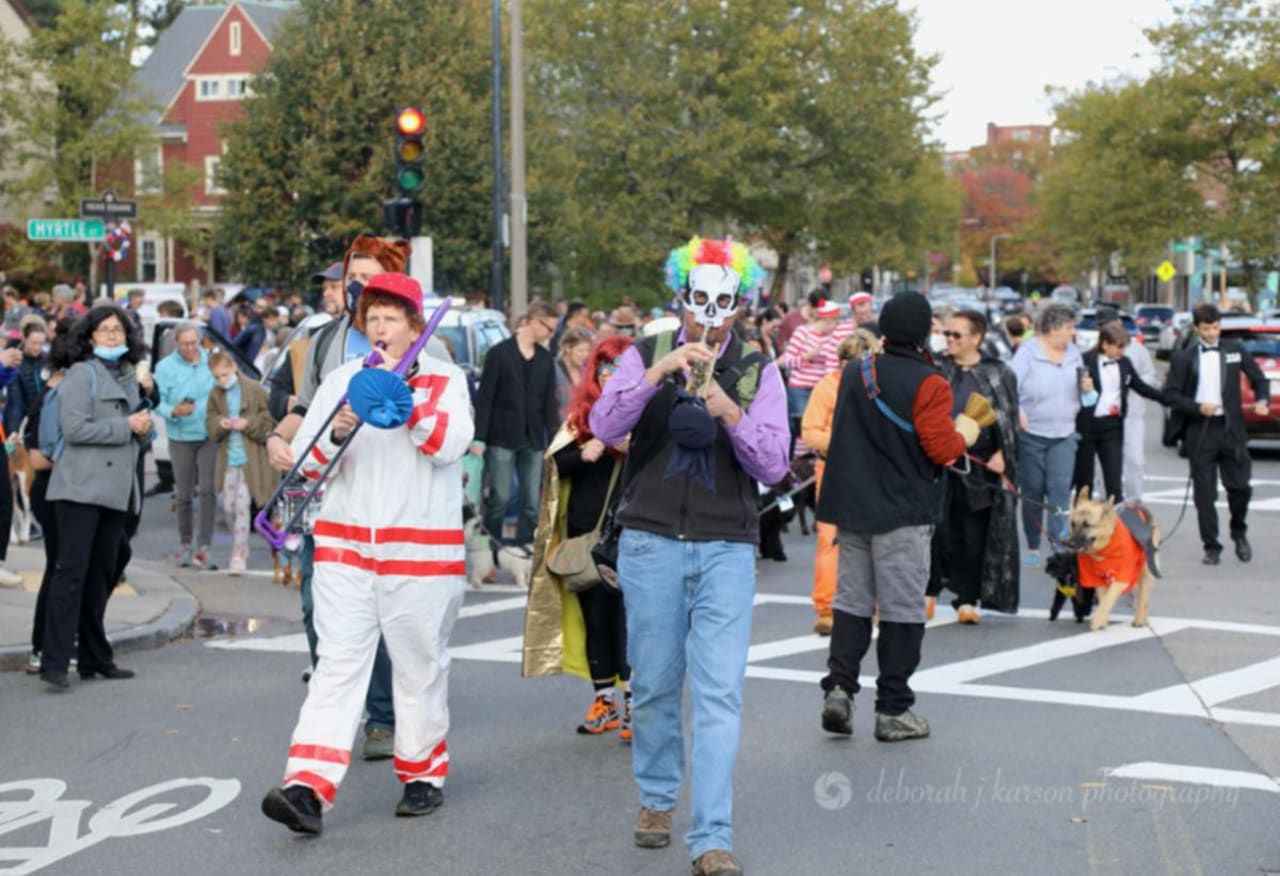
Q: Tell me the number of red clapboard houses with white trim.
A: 1